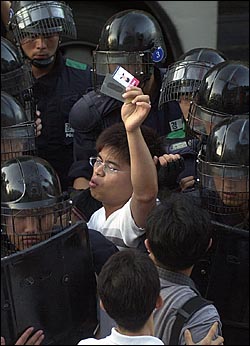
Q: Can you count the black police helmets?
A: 8